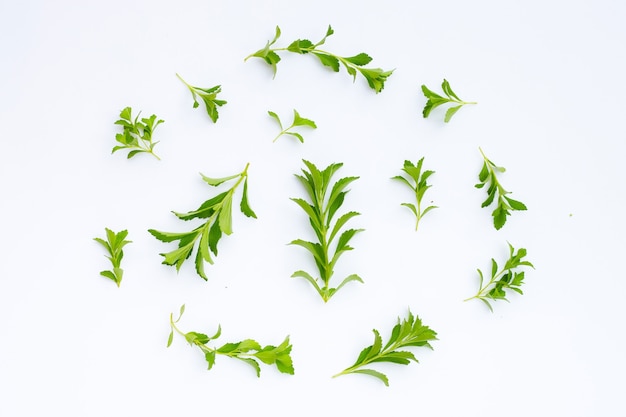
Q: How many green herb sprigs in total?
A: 13